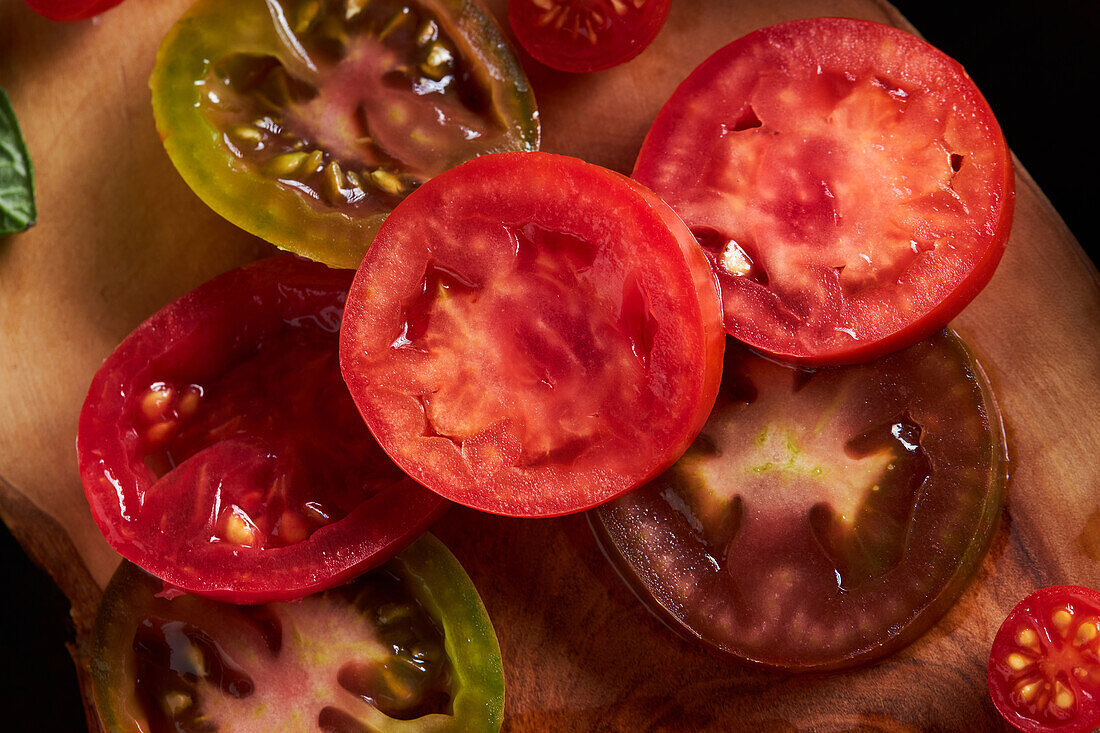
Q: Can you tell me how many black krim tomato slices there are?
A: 3